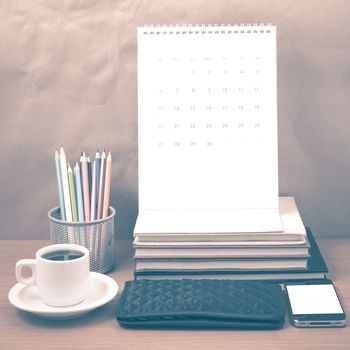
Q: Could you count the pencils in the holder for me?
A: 12